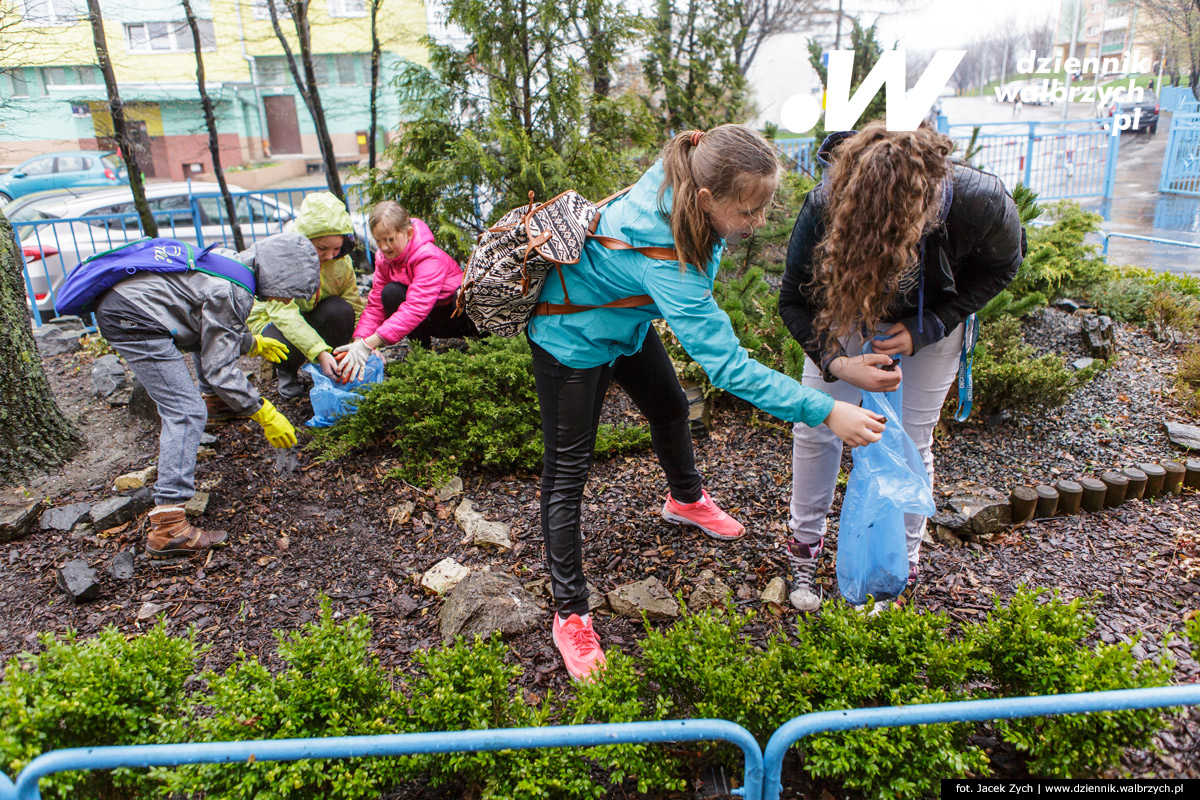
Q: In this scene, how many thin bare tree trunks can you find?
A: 4